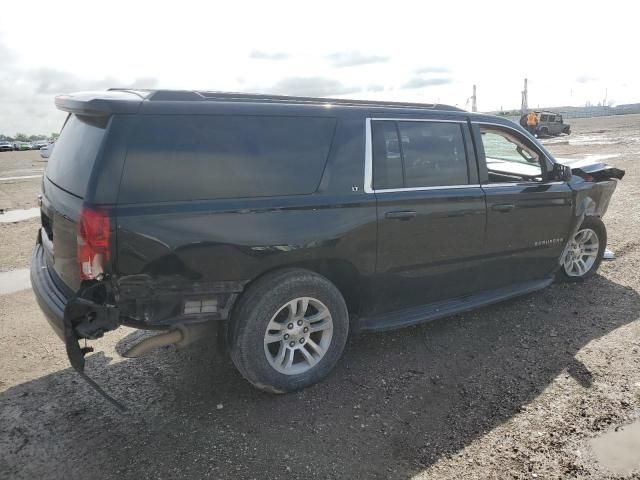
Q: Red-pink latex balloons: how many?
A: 0